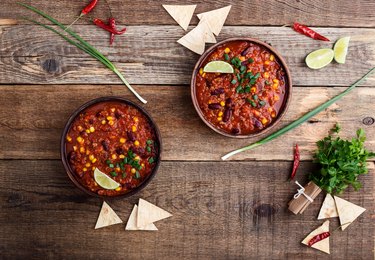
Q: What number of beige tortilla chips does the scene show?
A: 10